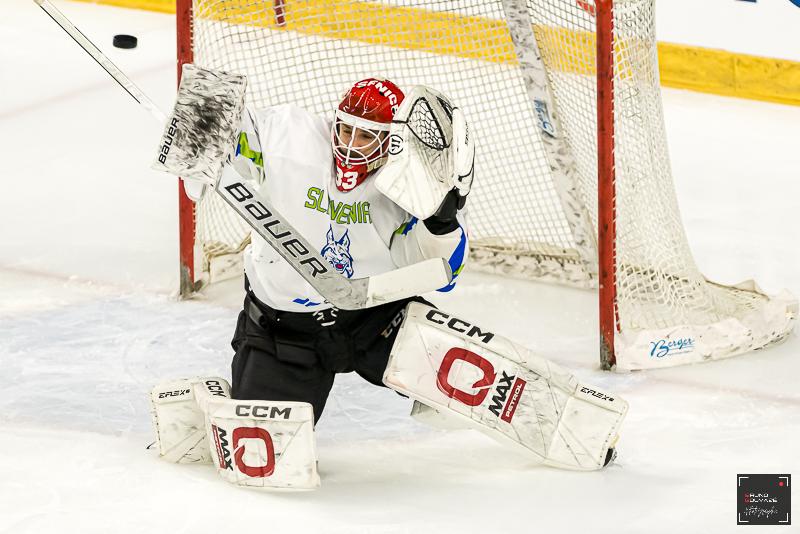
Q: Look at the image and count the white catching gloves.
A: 1